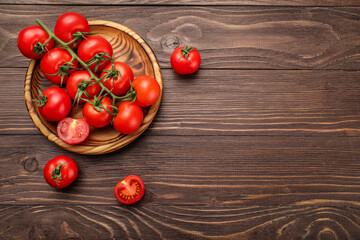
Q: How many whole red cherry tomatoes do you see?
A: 12